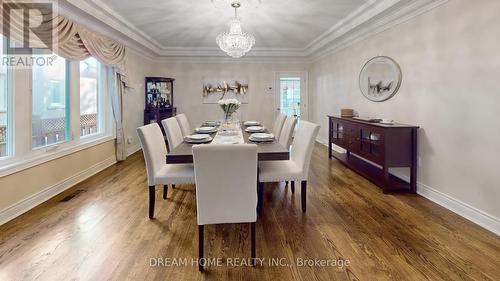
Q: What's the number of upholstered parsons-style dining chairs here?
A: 7